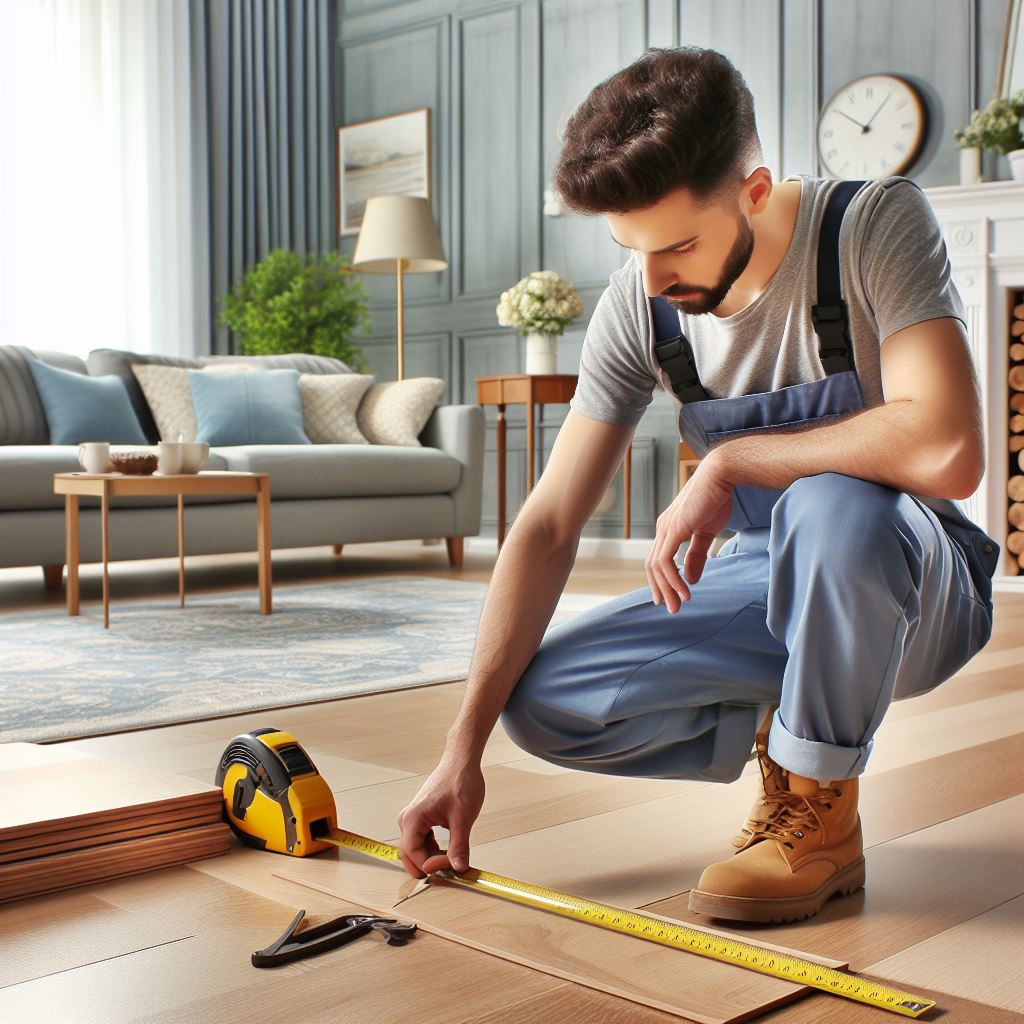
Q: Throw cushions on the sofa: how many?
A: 5